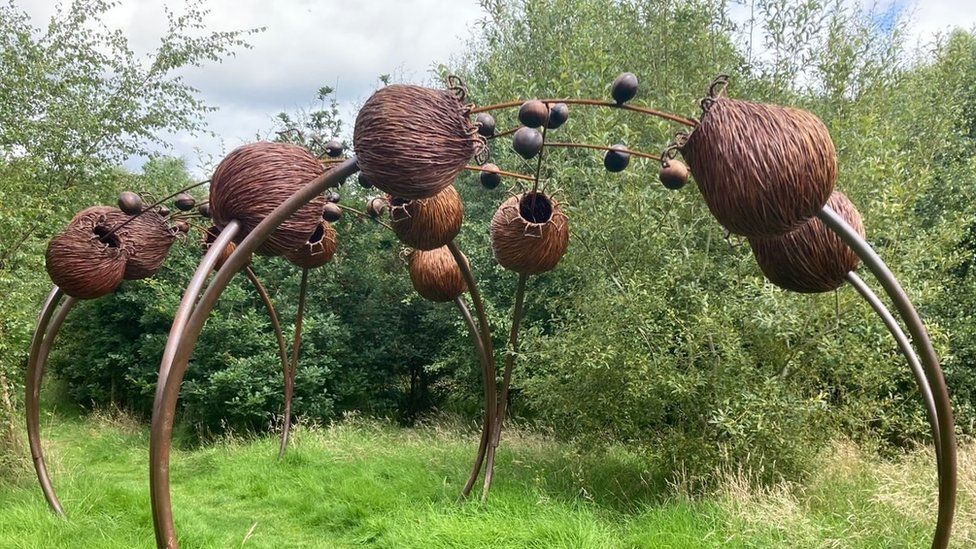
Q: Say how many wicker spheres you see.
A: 11